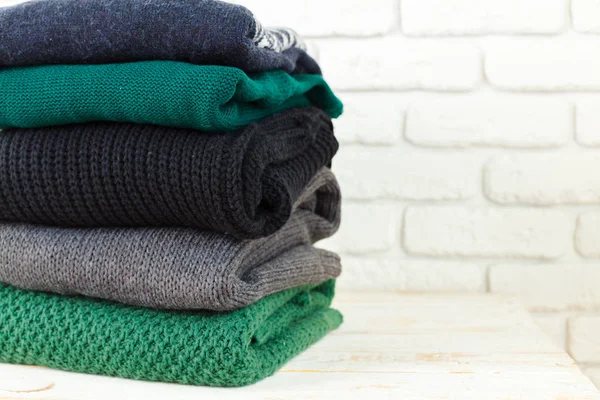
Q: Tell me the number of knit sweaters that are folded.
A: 5